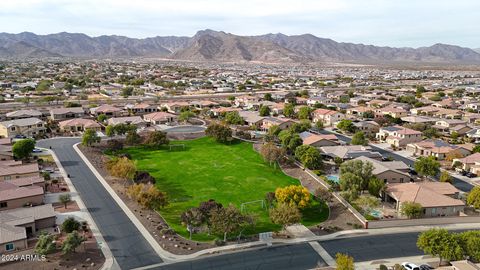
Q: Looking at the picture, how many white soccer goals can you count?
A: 2